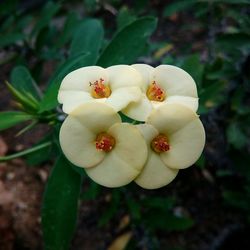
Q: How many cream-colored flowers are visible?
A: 4